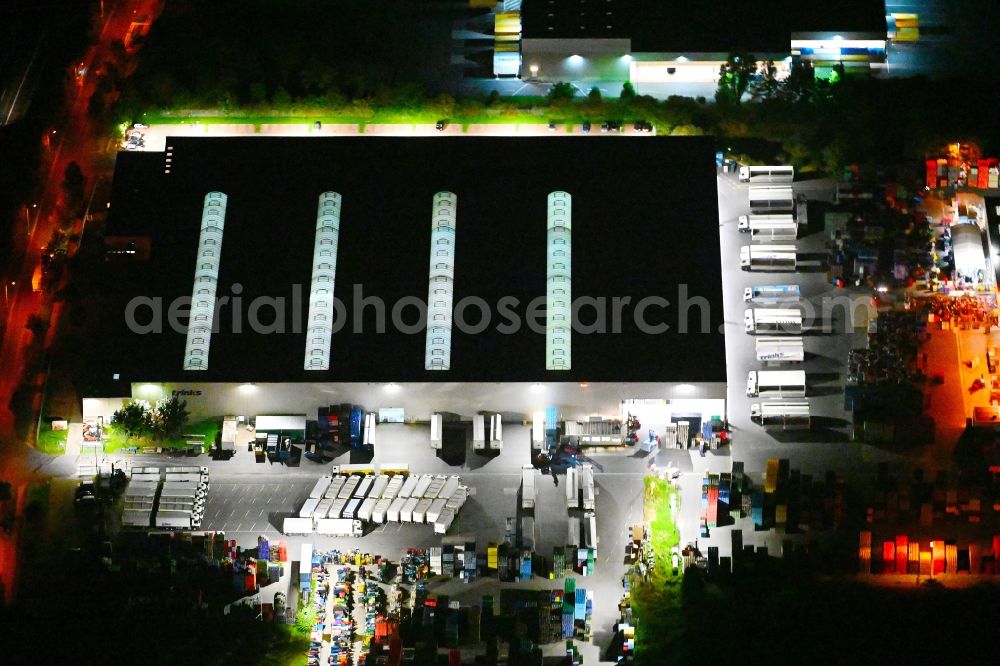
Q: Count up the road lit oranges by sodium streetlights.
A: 1